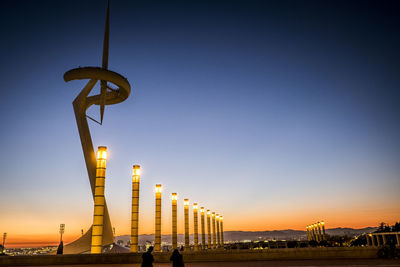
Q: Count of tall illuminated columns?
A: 11